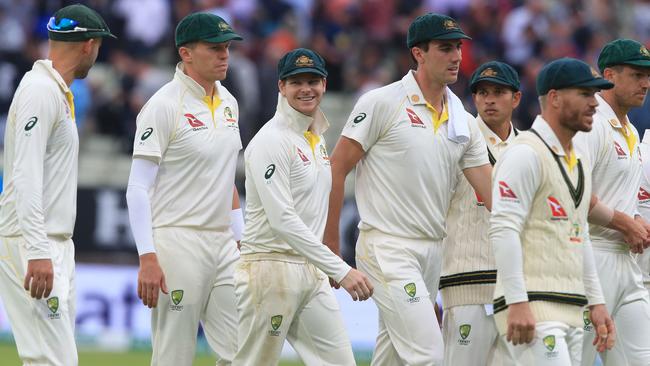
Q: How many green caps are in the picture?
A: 7